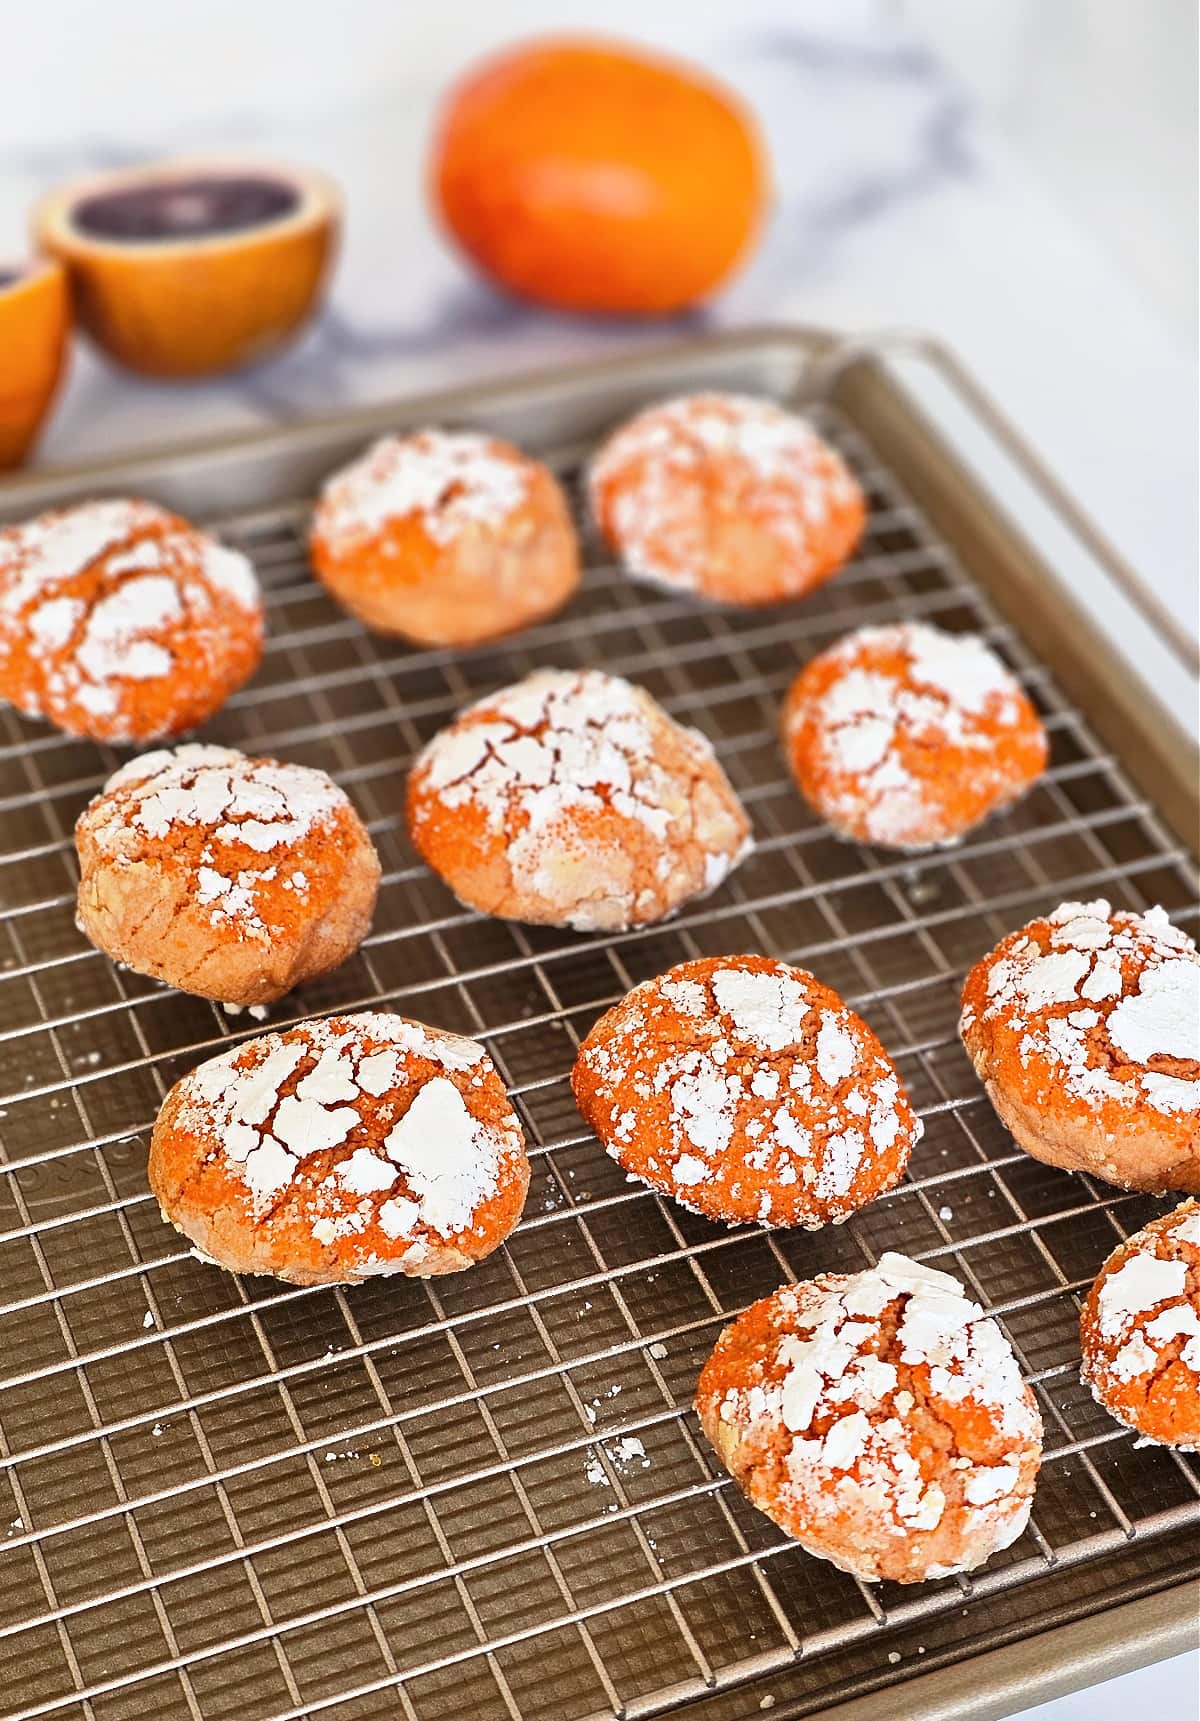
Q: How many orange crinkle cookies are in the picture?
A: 11